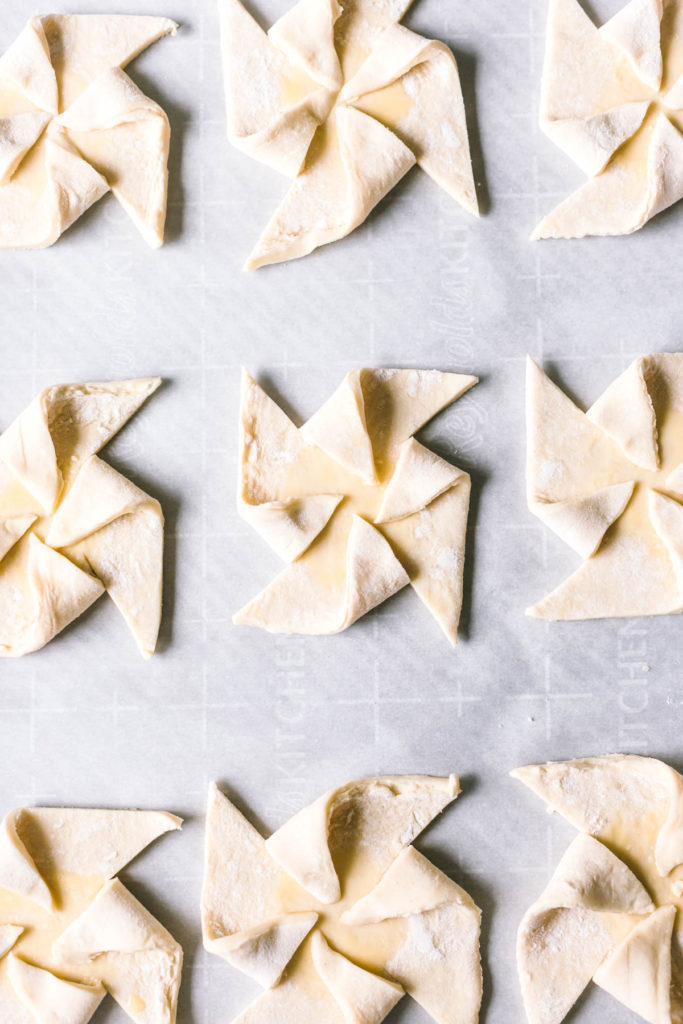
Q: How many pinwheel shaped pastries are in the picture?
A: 9